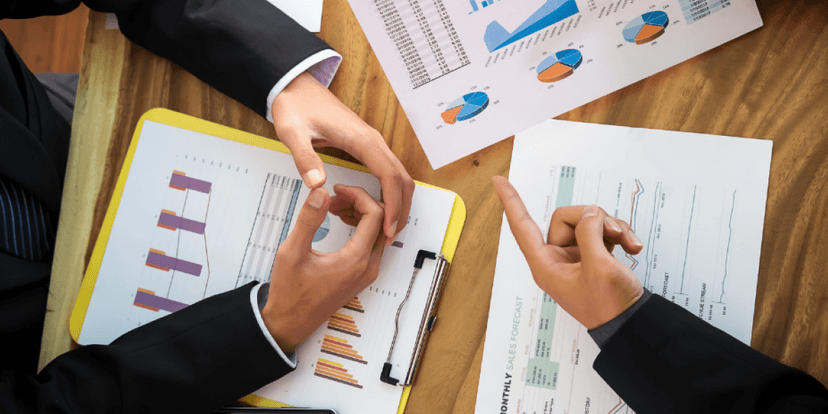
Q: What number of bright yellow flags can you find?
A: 0